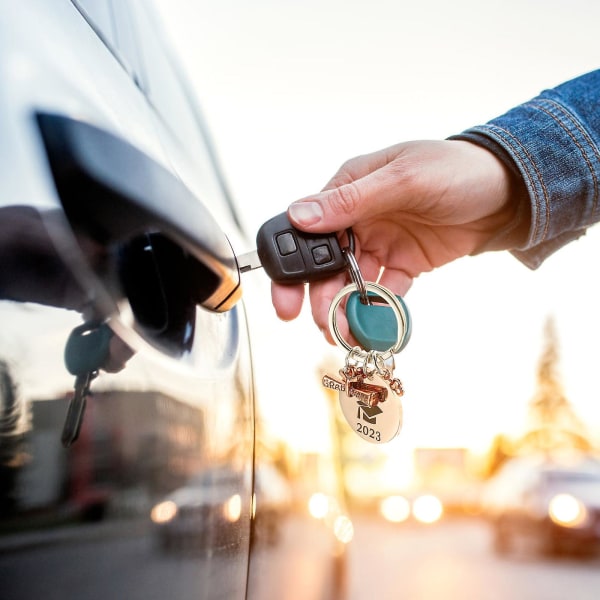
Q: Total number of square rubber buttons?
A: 2